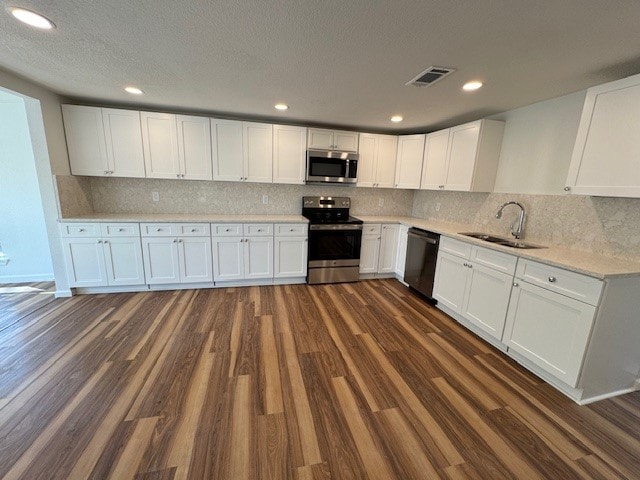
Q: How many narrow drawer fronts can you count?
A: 11